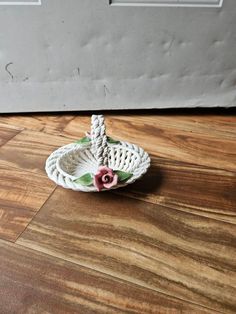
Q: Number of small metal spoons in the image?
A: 0